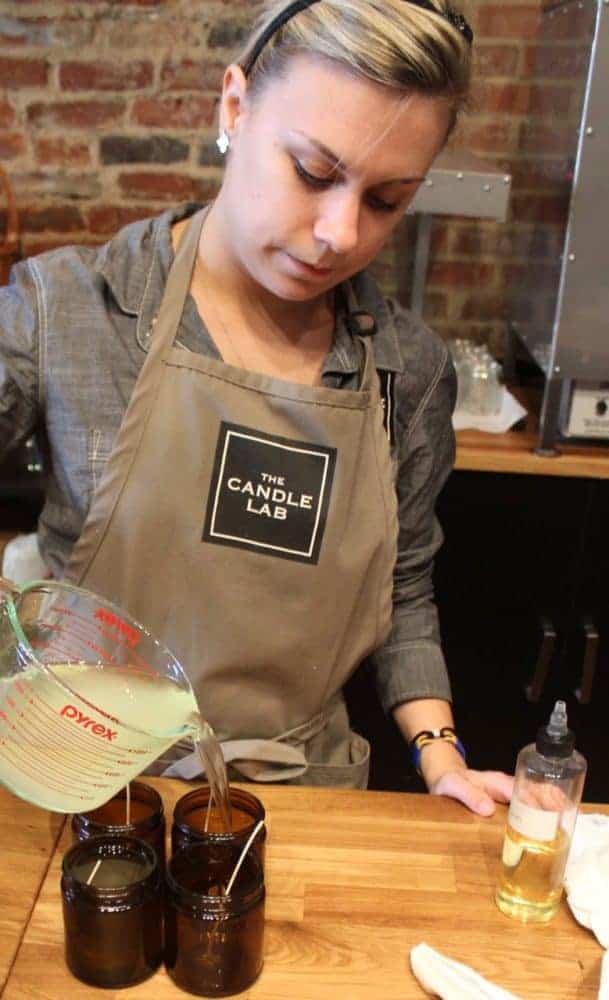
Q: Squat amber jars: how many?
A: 4